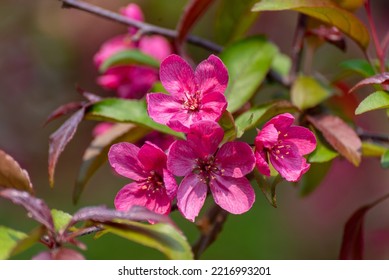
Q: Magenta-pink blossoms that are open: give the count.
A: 4